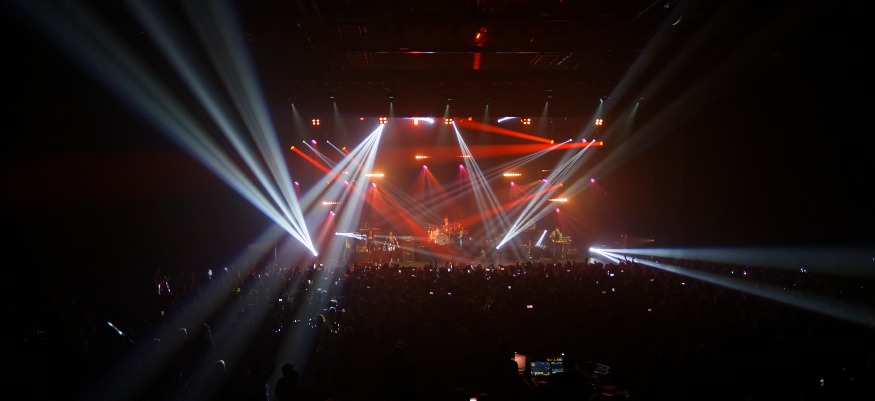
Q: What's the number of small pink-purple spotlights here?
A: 12